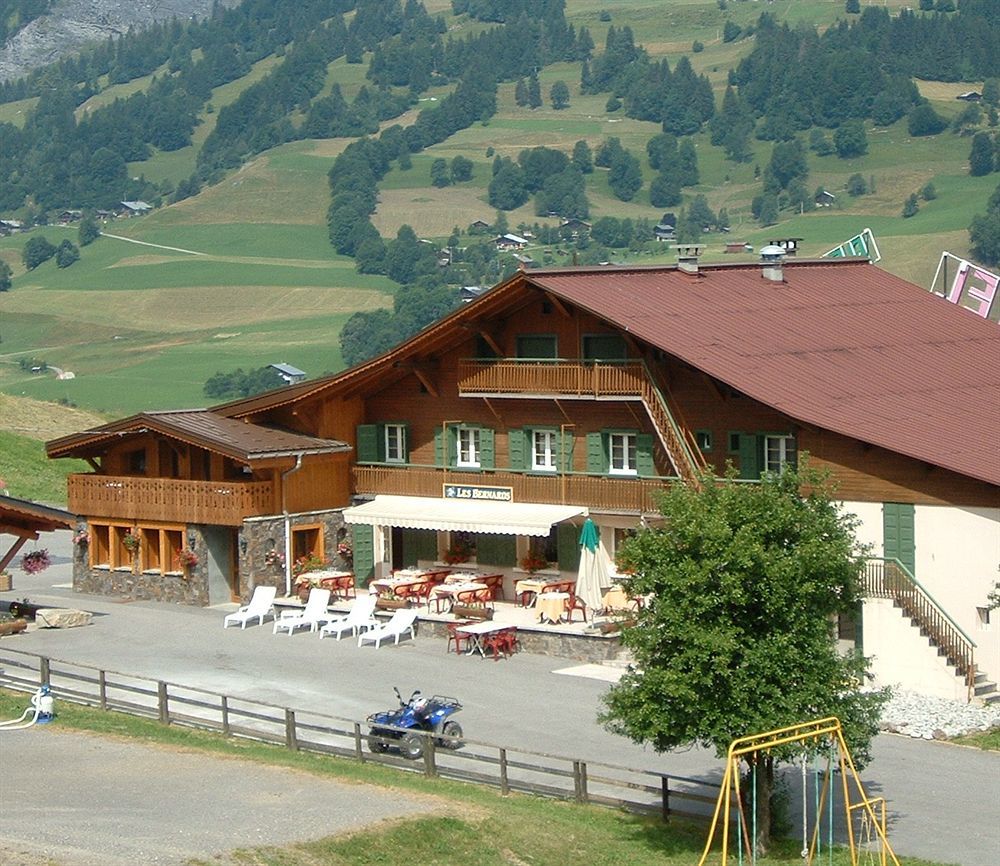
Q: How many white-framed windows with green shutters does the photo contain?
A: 5